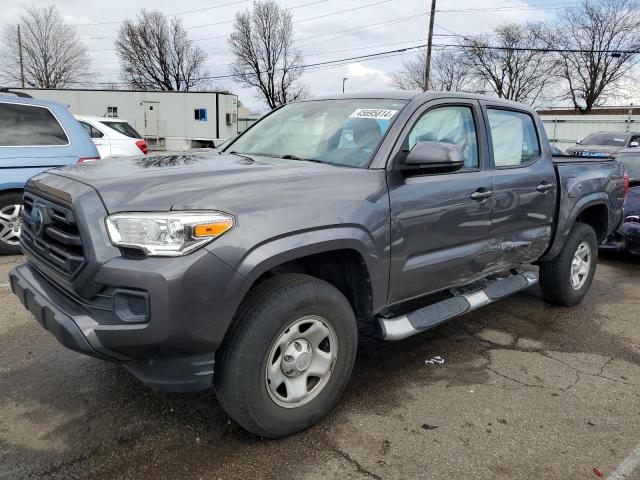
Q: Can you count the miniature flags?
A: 0